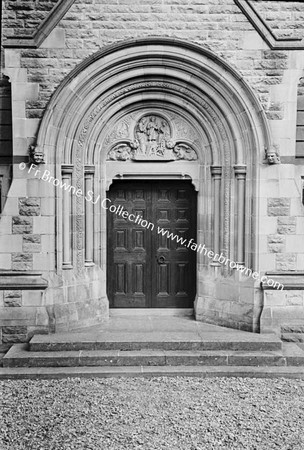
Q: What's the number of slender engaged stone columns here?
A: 4